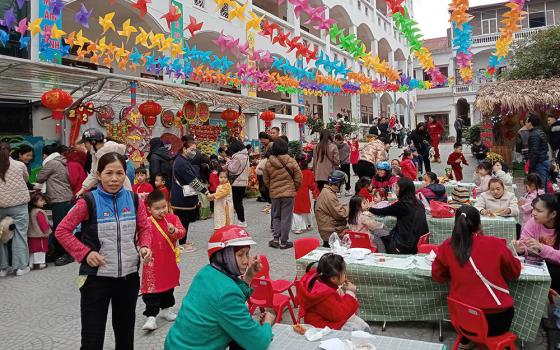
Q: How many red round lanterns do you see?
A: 5